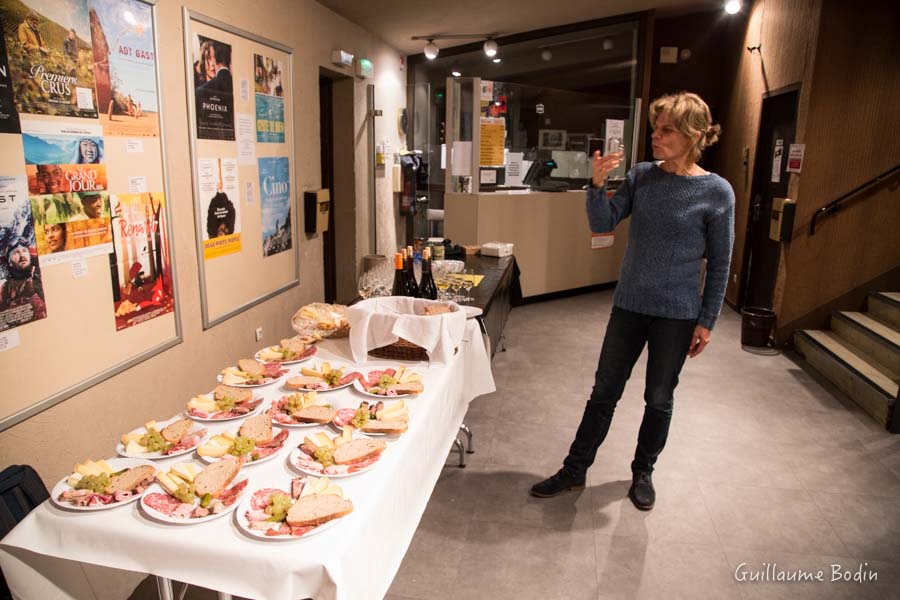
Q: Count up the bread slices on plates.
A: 13